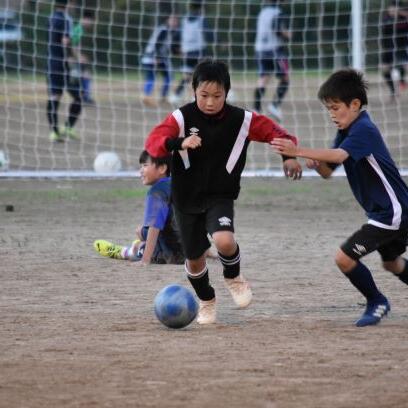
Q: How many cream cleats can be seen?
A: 2